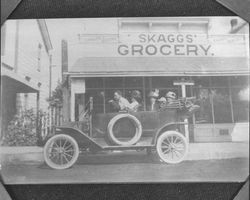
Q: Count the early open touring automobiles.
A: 1